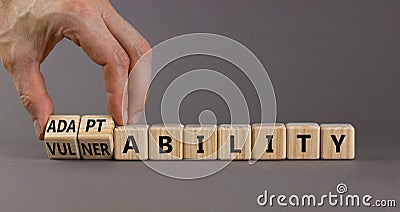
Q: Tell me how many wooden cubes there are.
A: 9